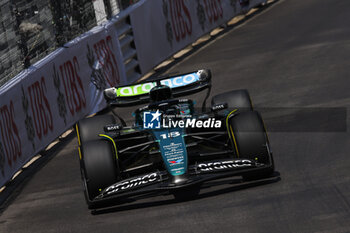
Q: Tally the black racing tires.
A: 4